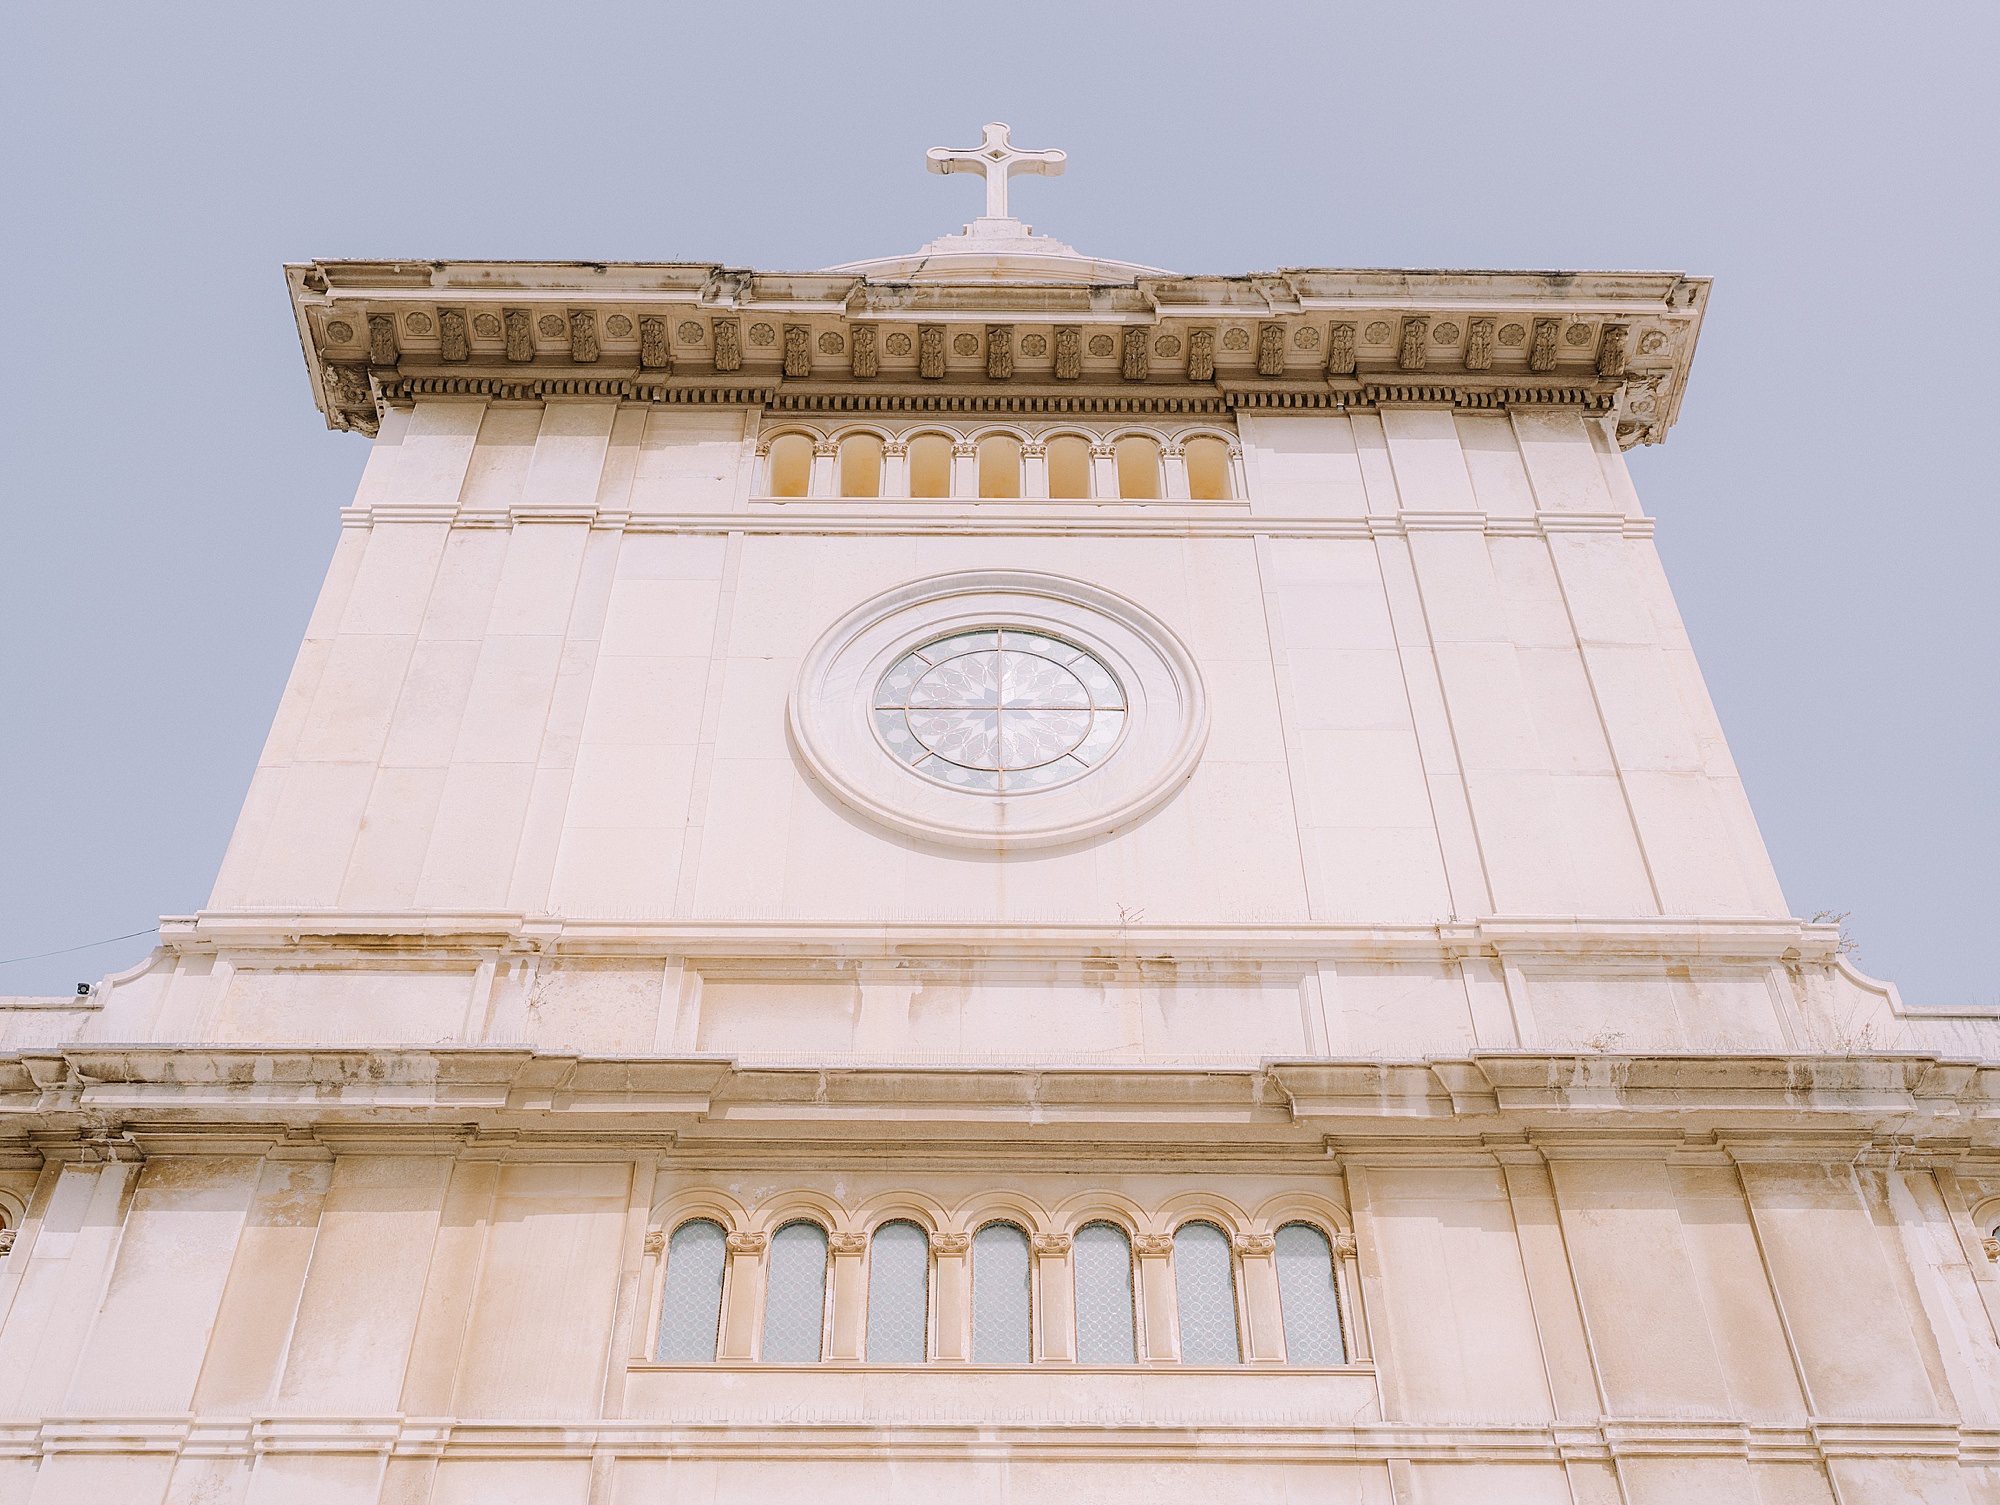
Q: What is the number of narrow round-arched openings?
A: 14